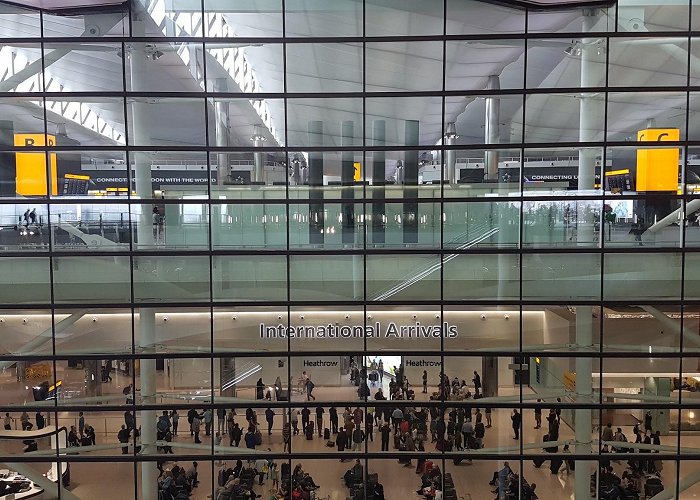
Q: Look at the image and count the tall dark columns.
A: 4